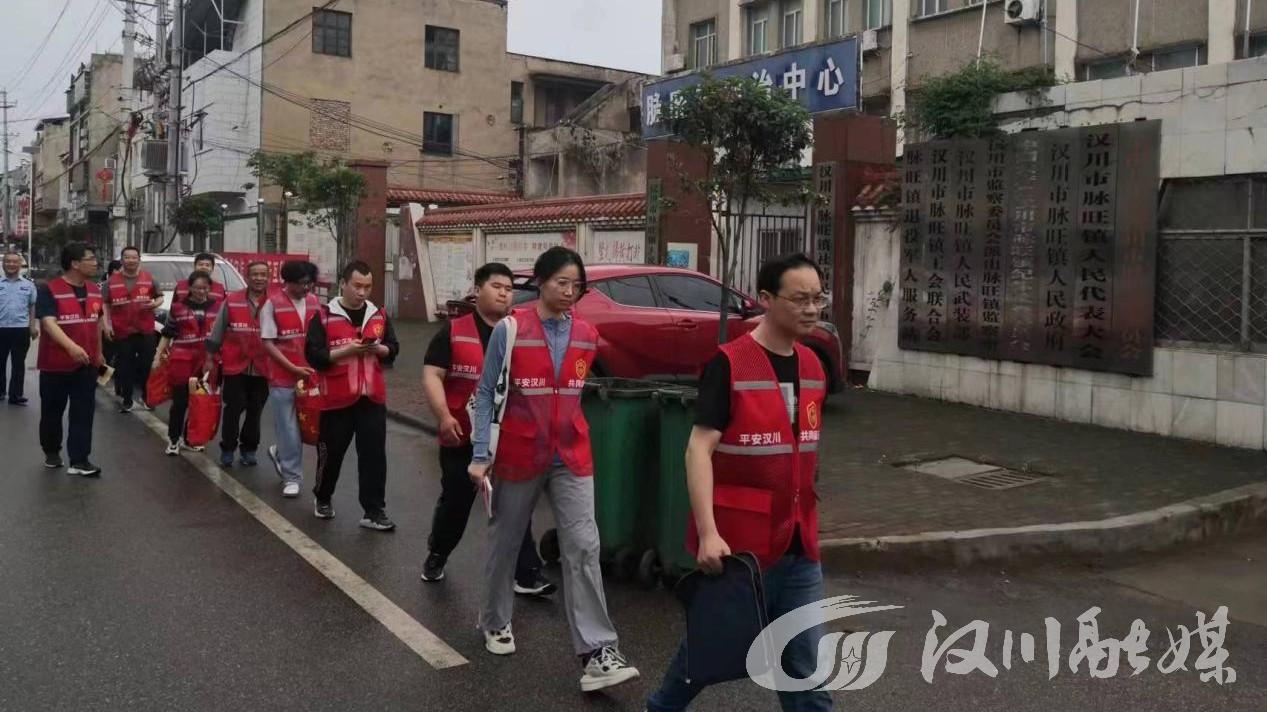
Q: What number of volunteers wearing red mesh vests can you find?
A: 10